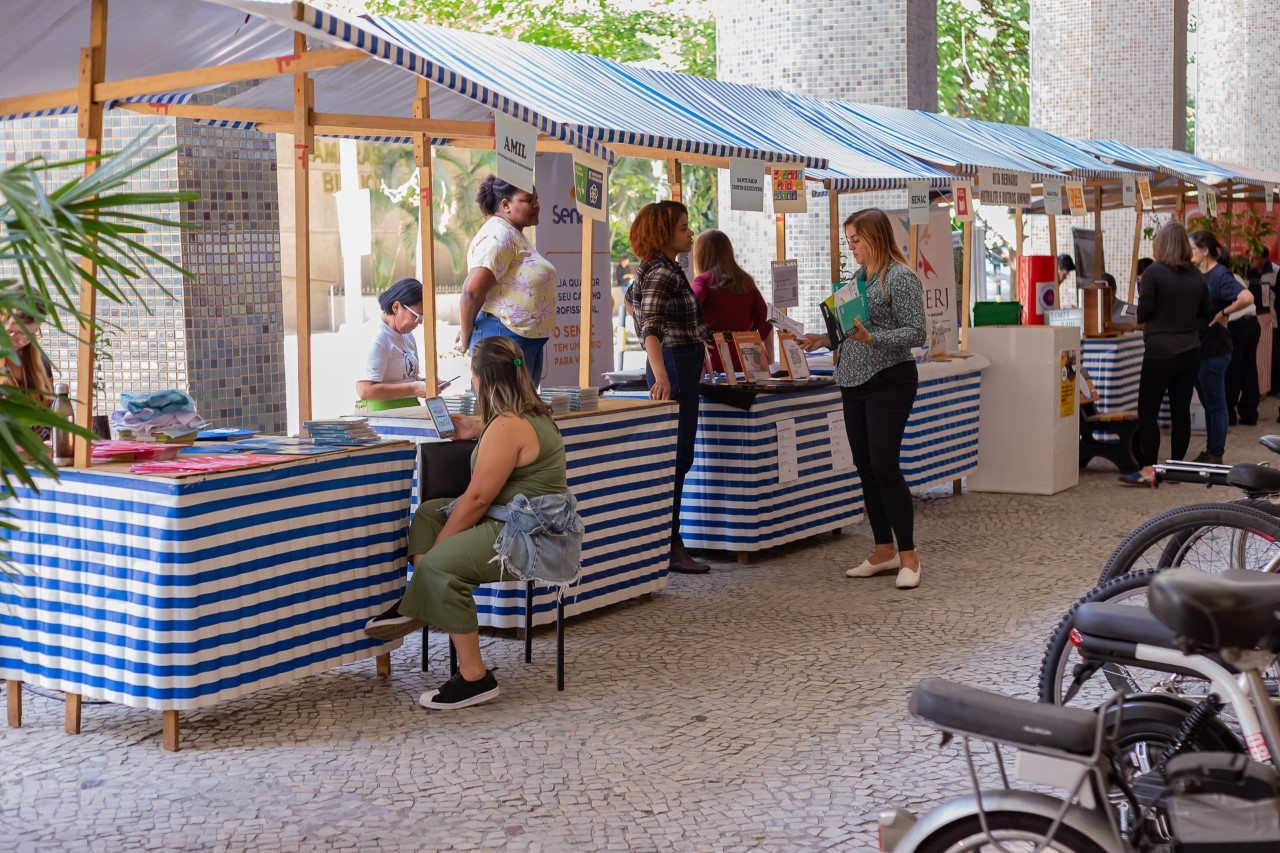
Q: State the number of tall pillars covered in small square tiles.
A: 4